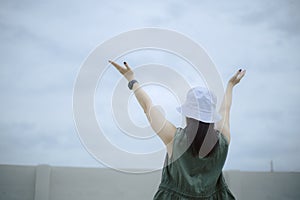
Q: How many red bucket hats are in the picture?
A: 0